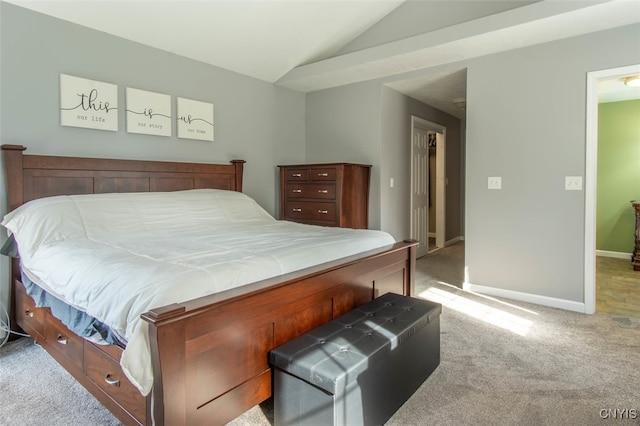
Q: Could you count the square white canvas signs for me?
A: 3